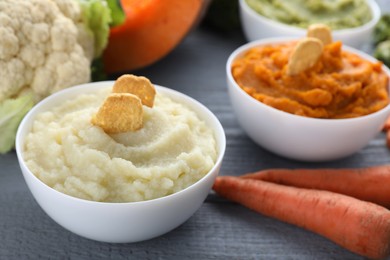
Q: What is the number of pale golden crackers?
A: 4